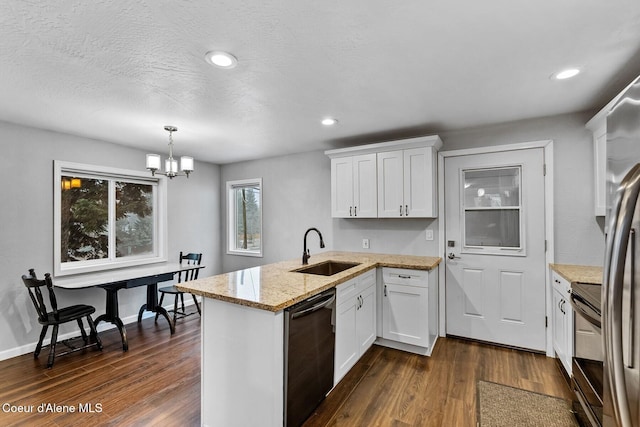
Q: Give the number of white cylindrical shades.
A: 3